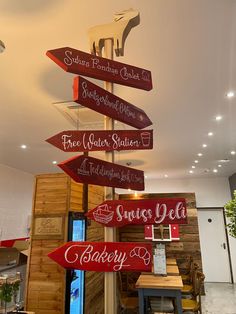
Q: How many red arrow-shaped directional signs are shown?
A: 6